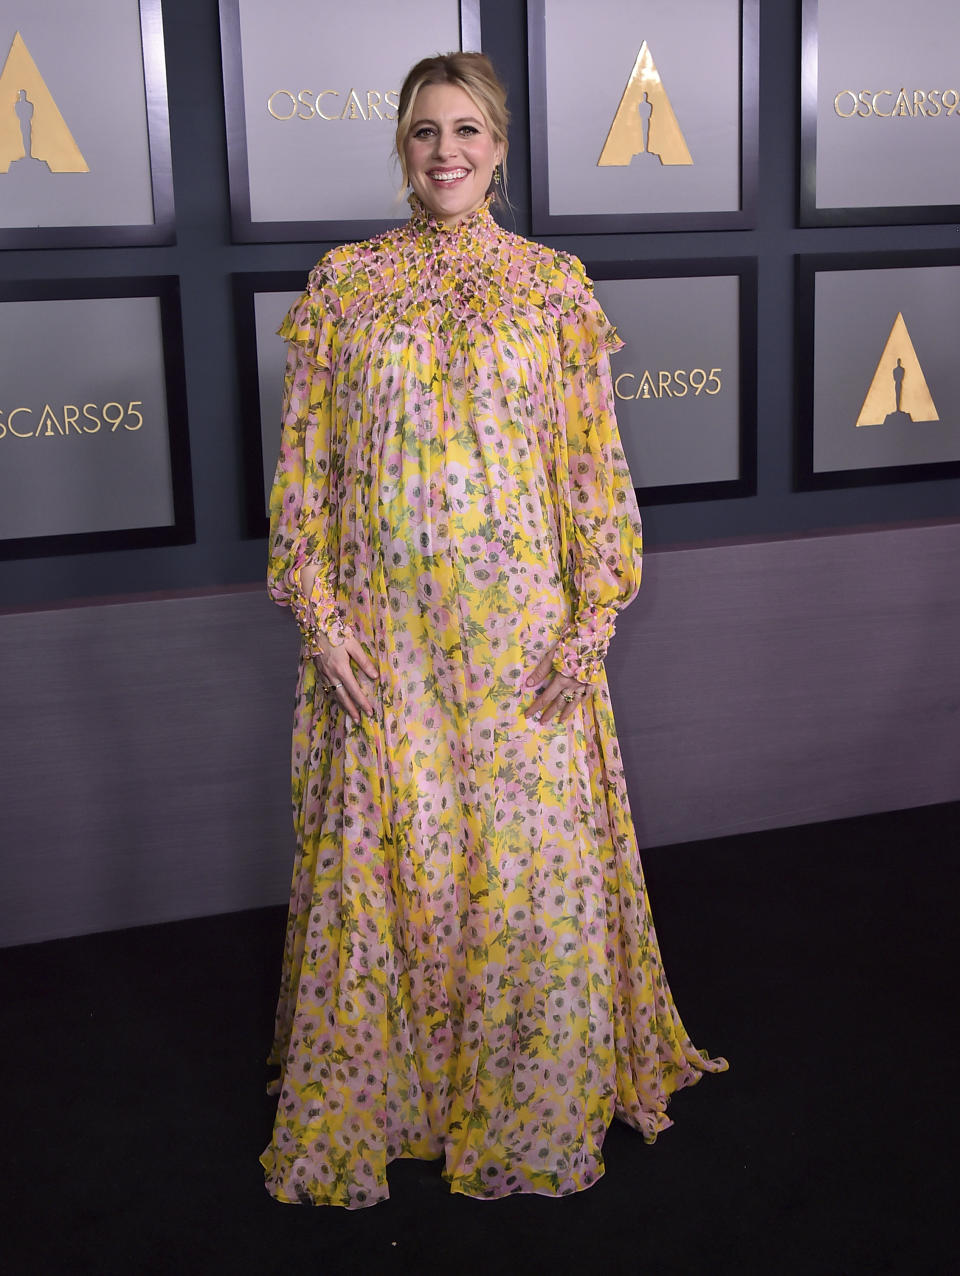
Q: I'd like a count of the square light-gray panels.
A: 8